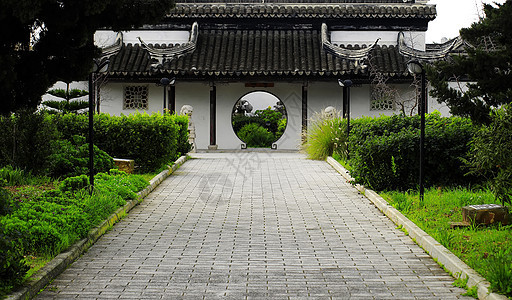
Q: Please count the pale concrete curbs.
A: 2